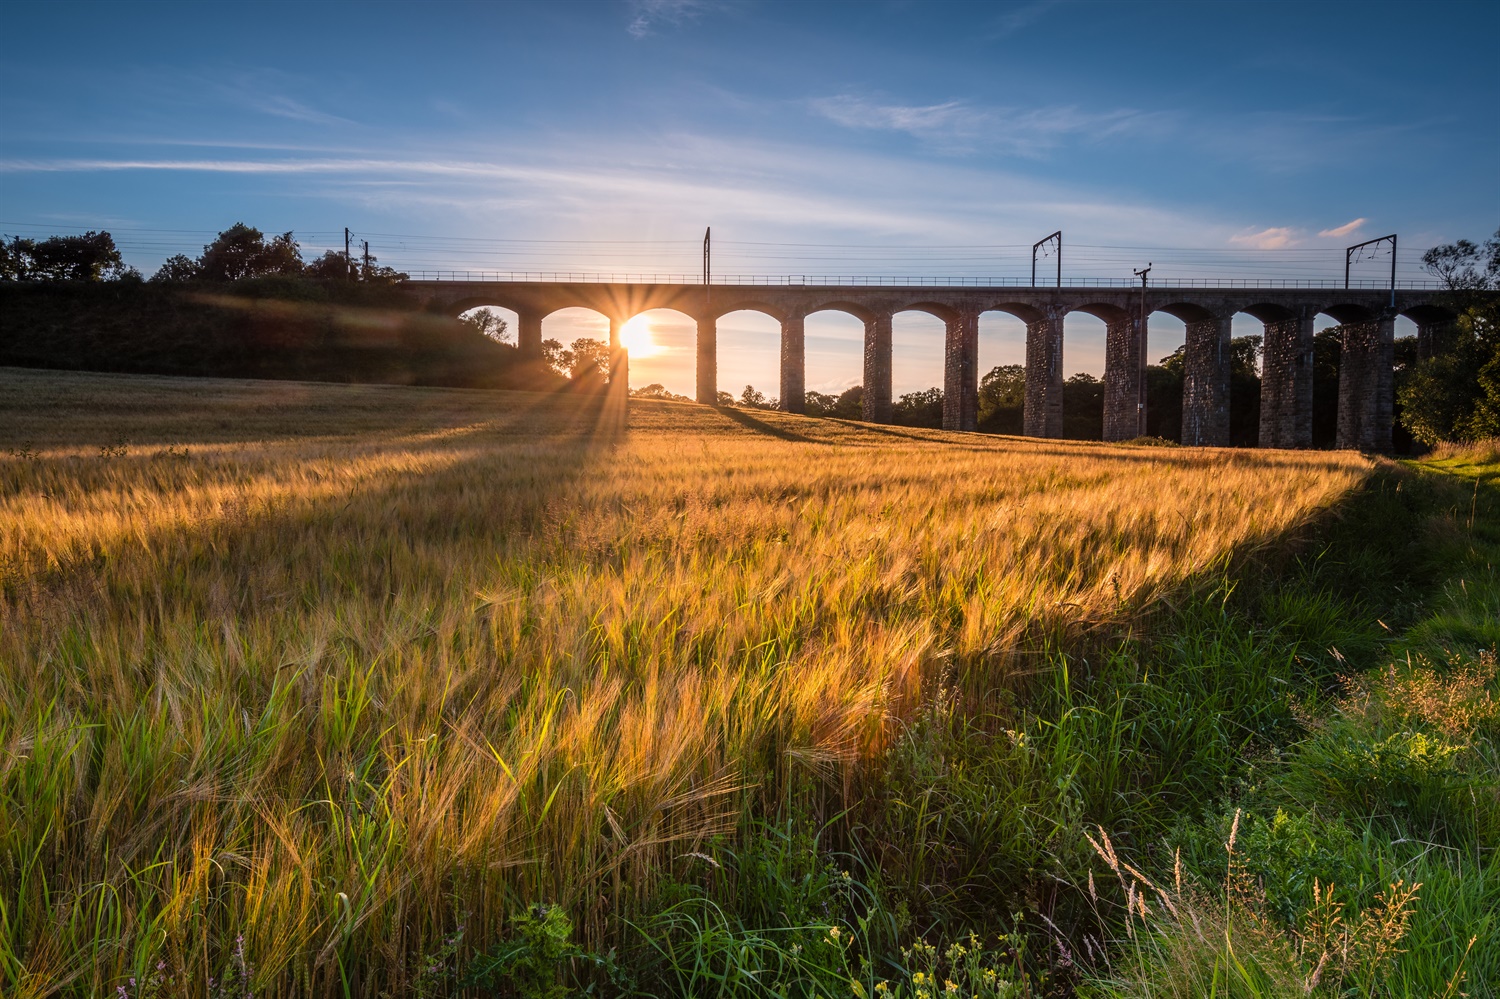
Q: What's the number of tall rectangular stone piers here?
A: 12